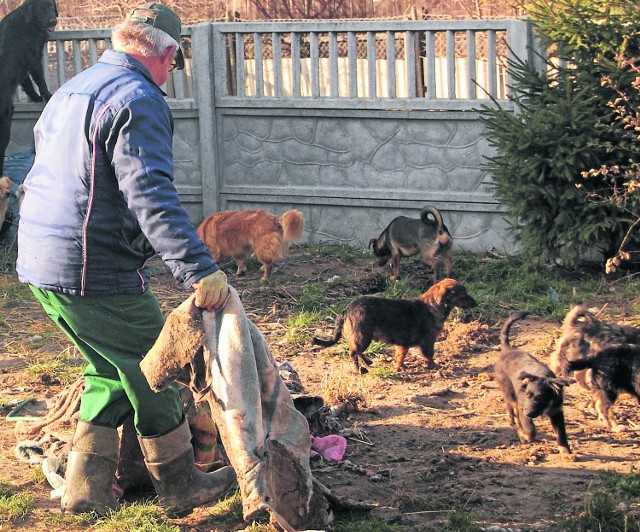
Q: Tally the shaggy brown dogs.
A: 1